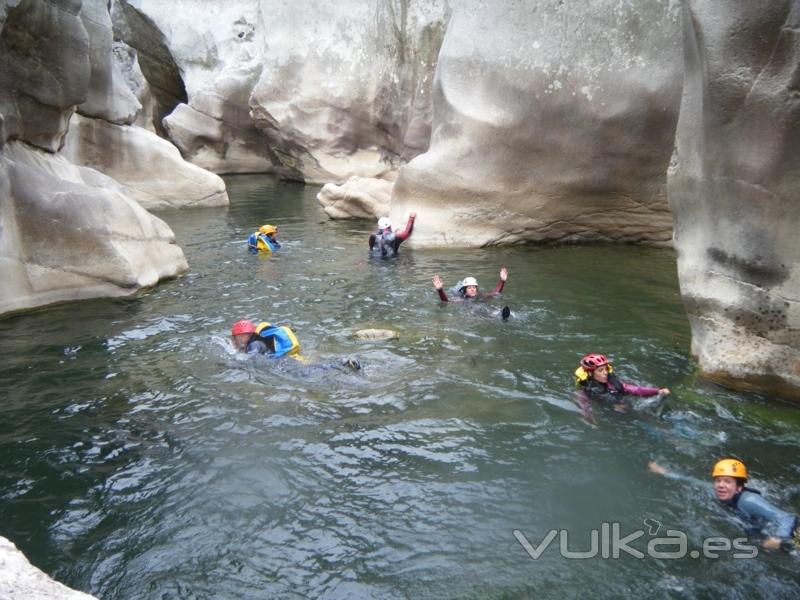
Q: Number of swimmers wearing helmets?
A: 6